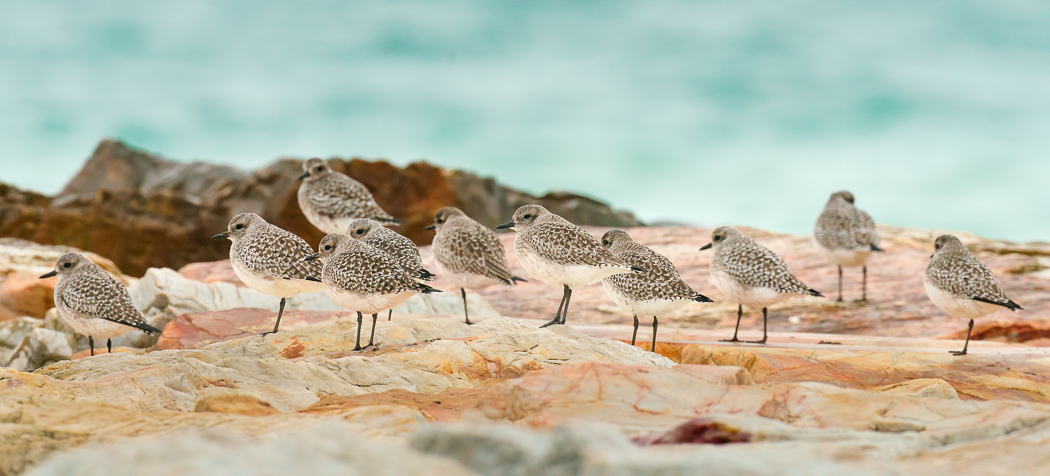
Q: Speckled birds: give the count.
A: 11